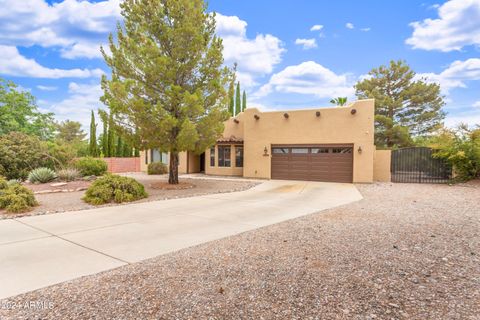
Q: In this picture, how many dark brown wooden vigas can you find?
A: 5